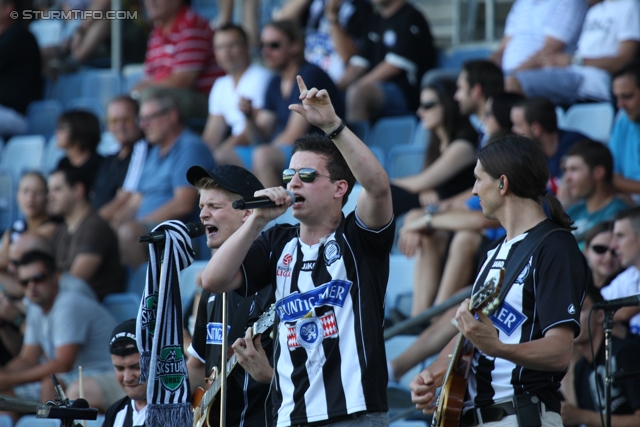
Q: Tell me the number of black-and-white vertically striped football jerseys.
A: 3